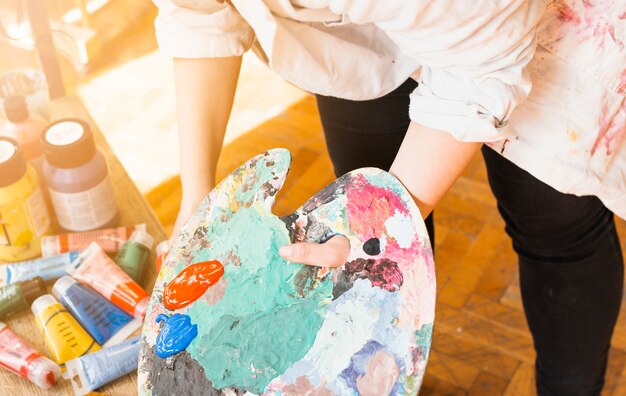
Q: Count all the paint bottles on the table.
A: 3